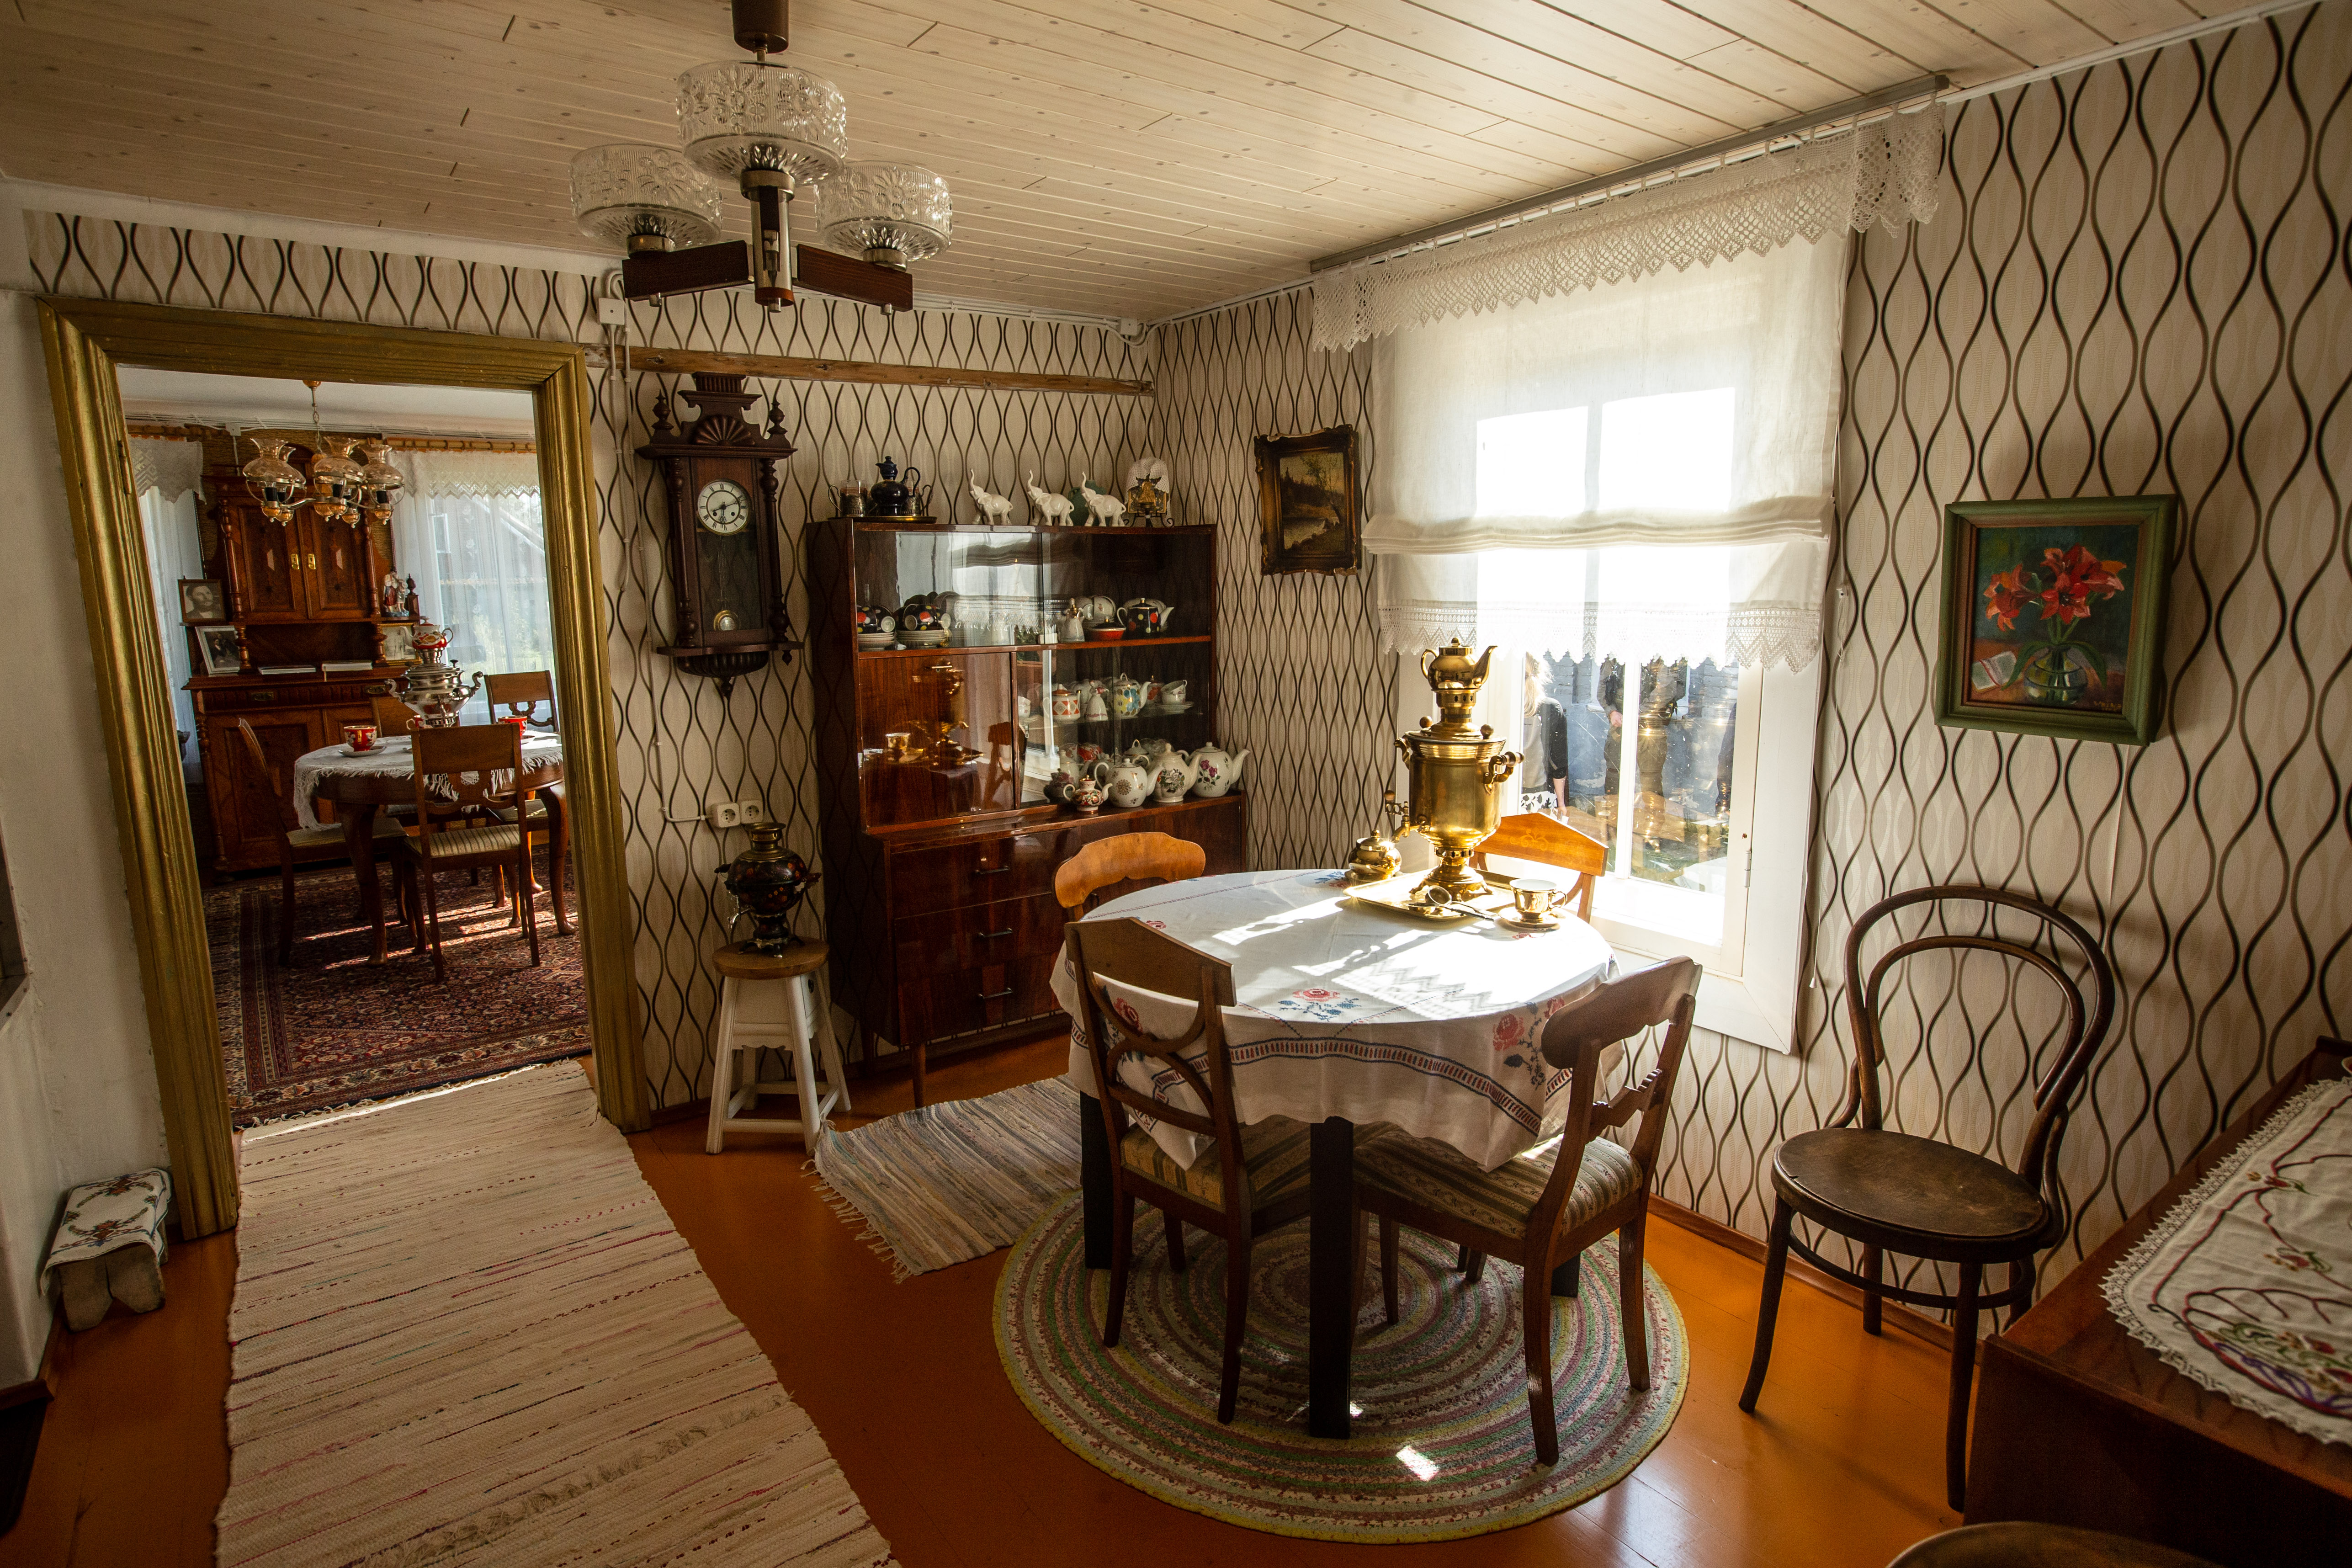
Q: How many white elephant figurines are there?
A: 3